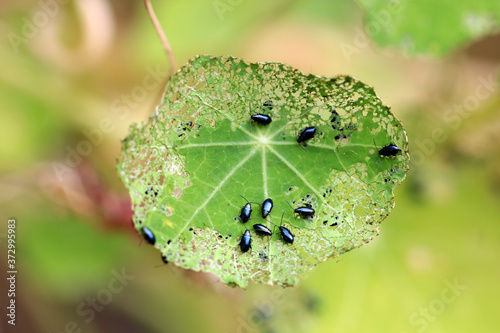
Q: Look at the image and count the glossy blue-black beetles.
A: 10